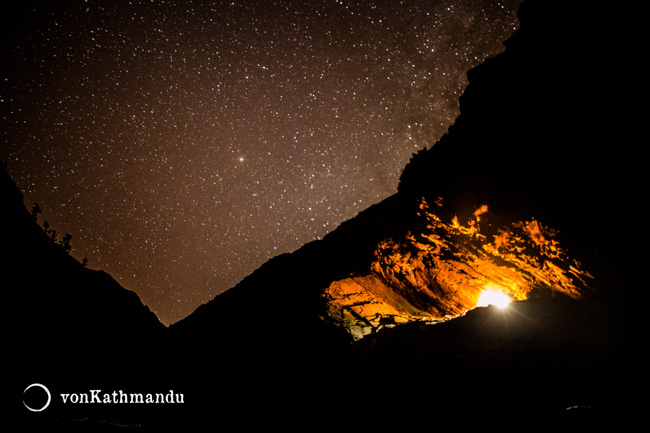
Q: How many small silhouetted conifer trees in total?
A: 5